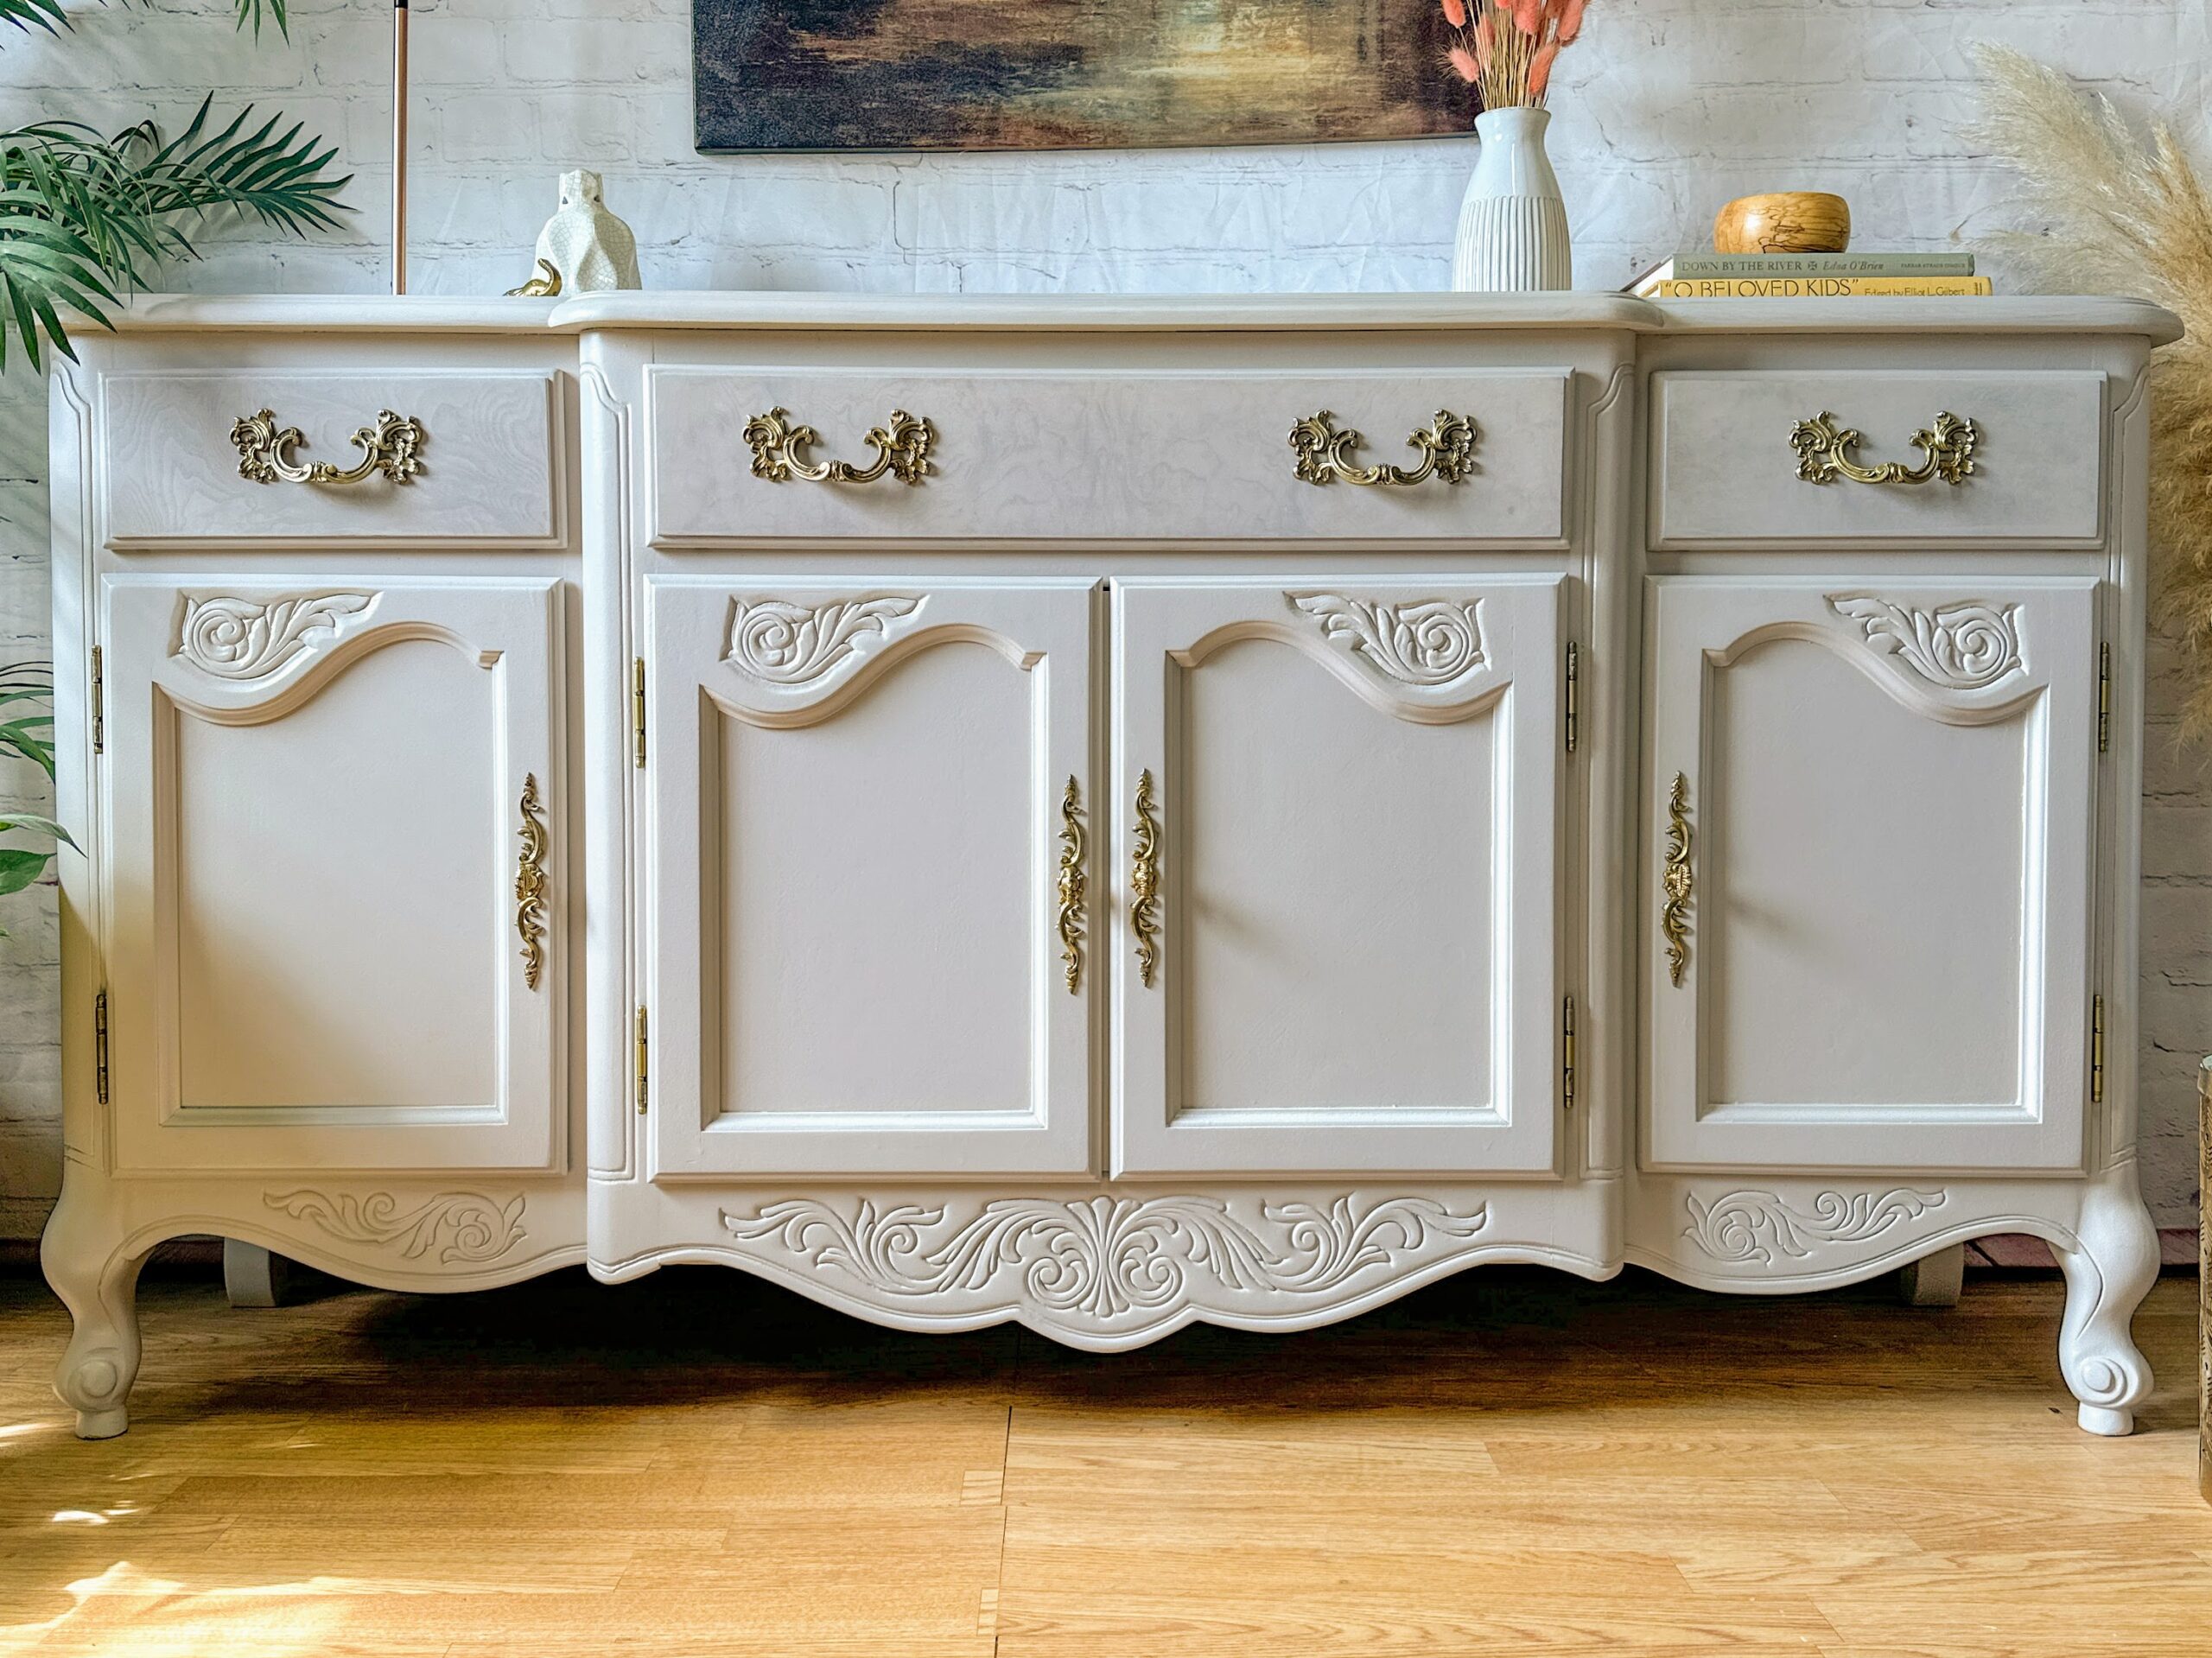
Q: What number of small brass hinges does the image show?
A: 8